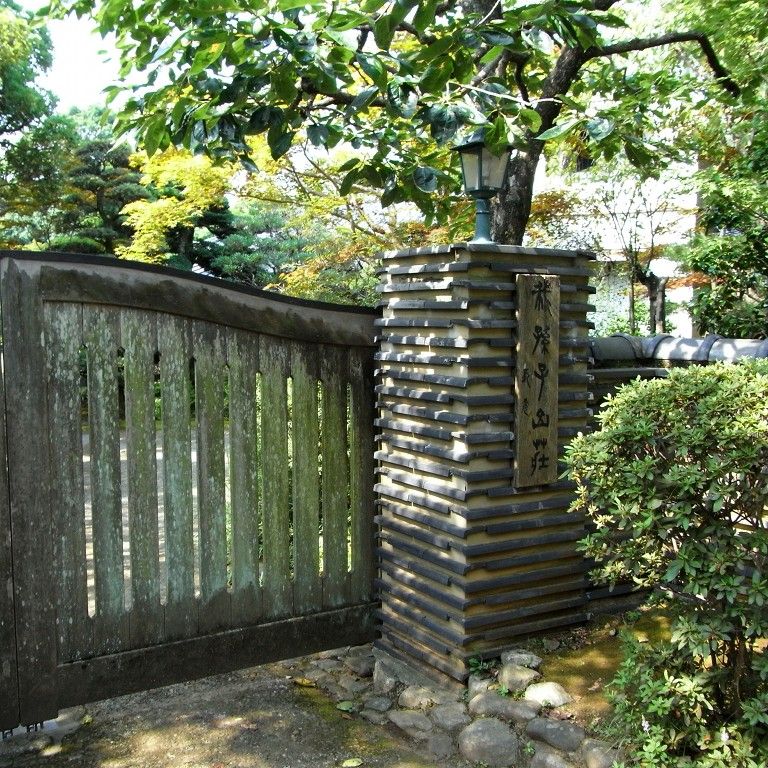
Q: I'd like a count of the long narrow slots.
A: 9